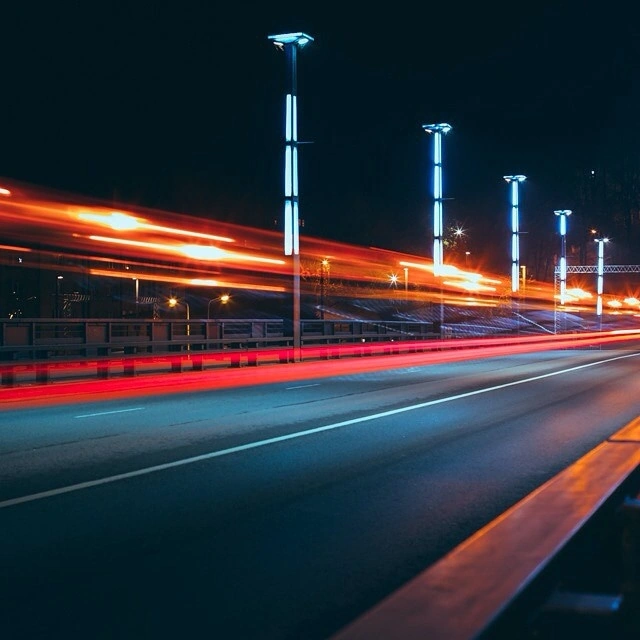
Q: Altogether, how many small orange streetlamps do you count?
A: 2